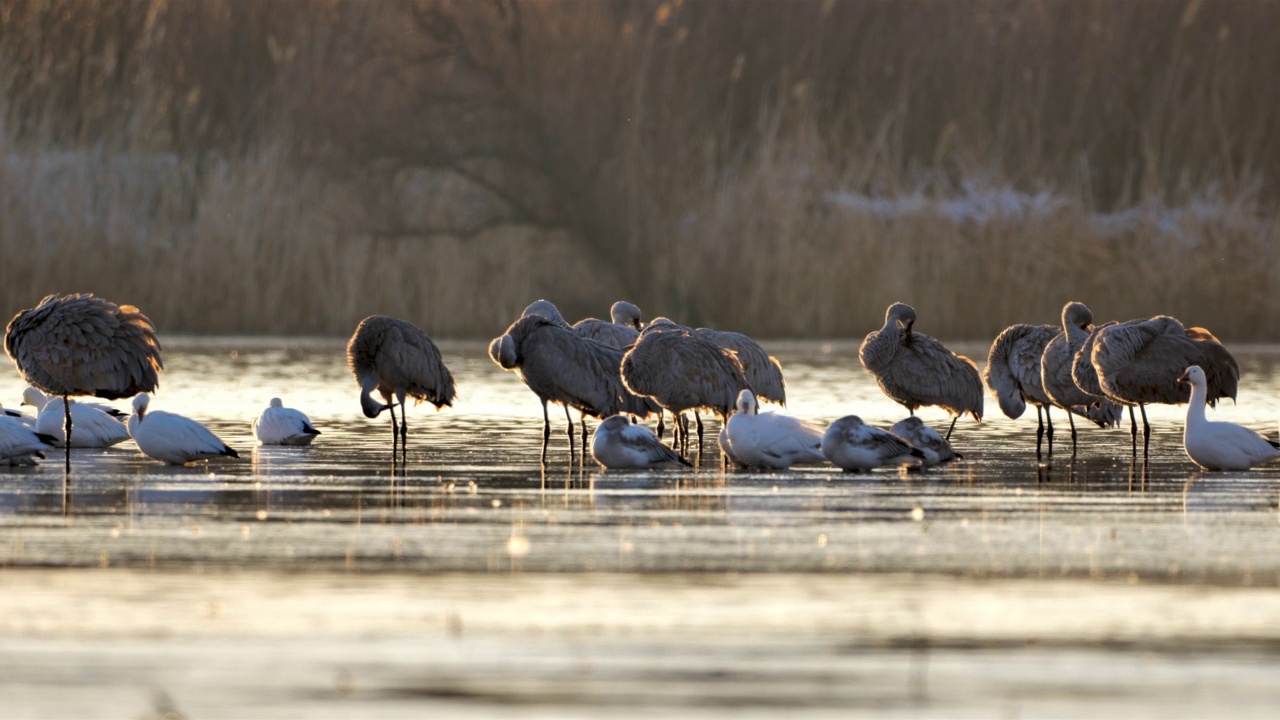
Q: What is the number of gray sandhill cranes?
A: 12